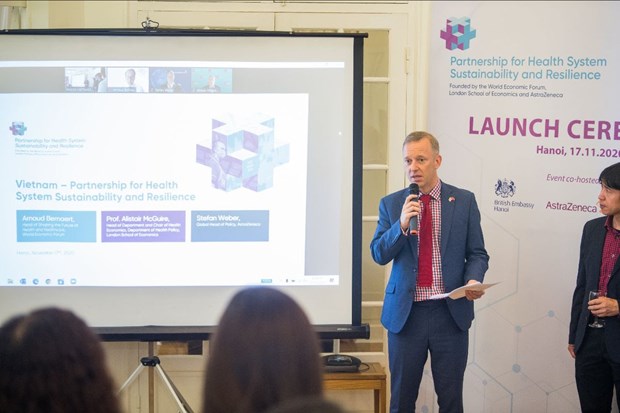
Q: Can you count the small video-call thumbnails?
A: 4